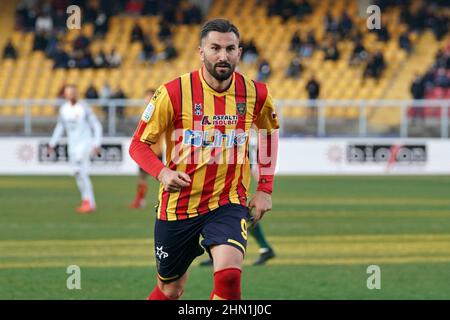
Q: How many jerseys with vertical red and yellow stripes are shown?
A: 1